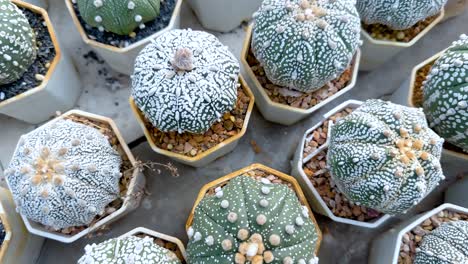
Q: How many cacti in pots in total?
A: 11